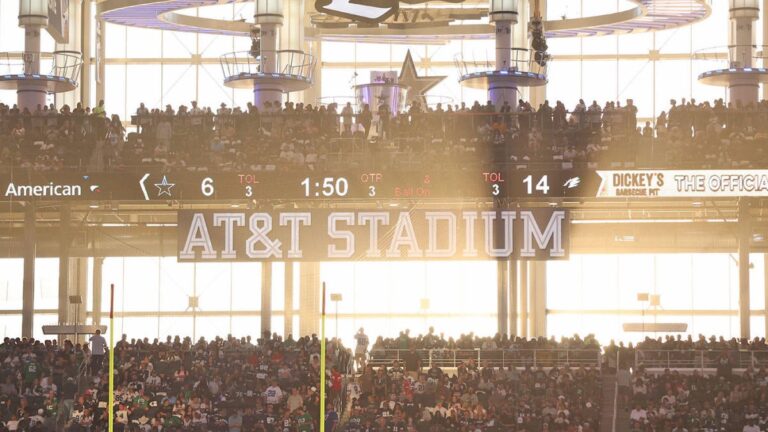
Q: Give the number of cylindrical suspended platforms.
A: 4